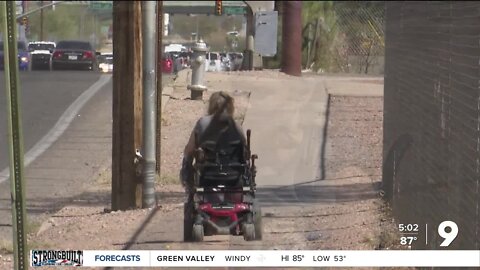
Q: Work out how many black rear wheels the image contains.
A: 2